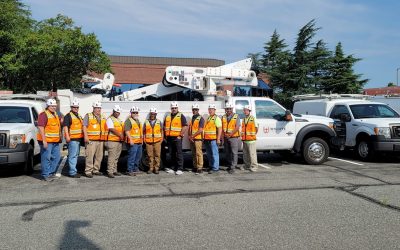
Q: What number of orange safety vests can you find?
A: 11